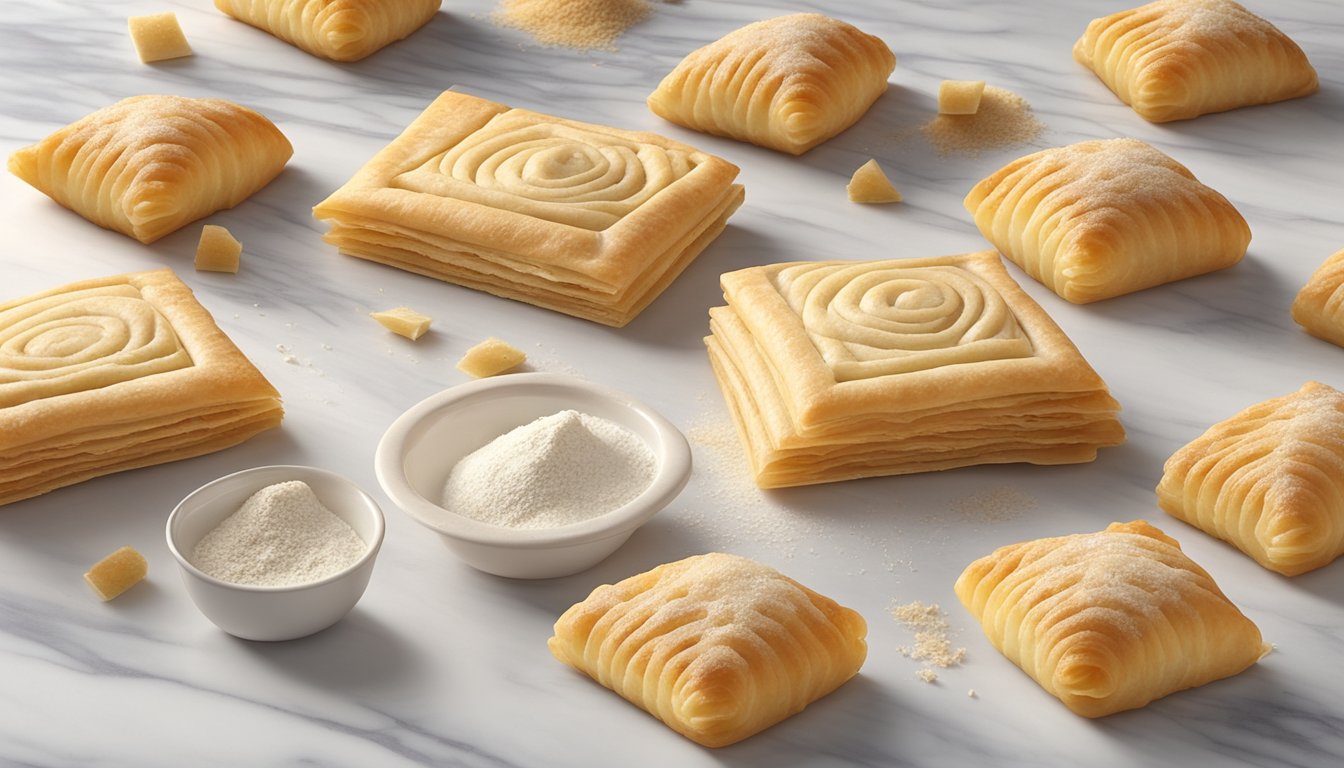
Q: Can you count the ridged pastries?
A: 9